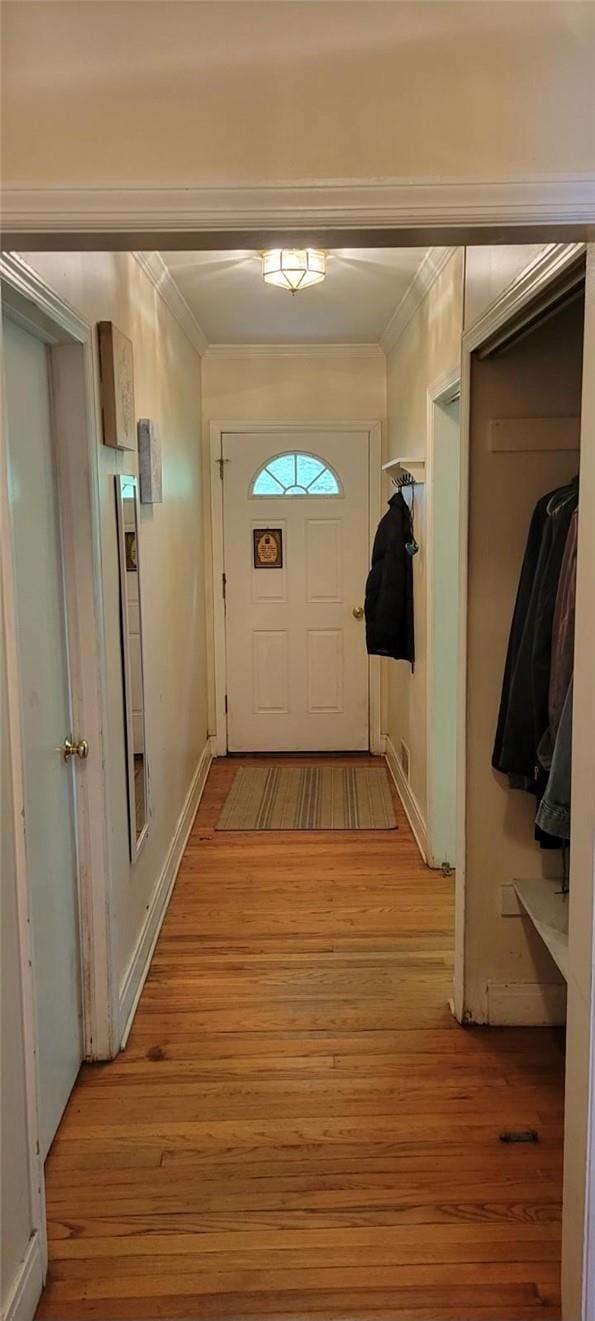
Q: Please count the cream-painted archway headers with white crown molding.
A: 1